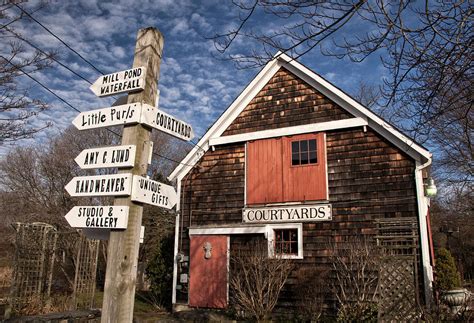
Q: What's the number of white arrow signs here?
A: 7